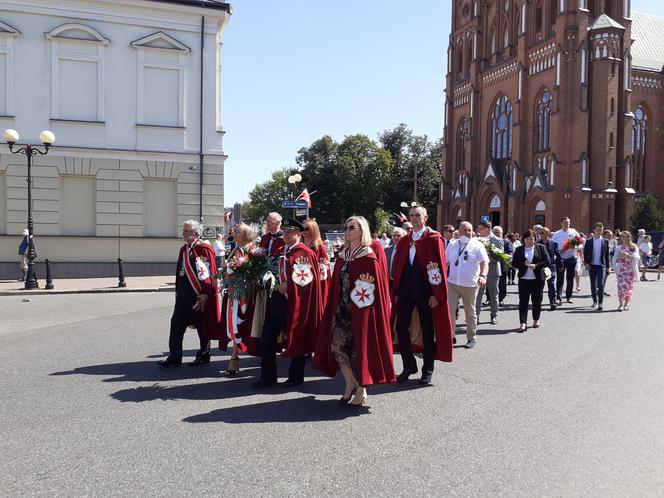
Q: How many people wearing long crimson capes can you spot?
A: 7